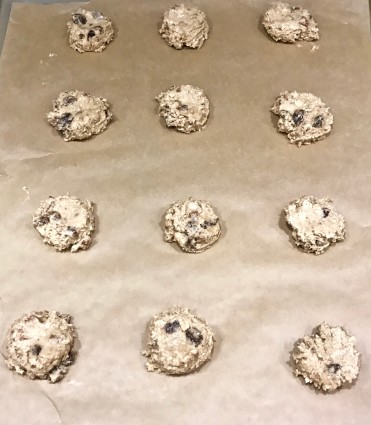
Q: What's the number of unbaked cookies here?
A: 12